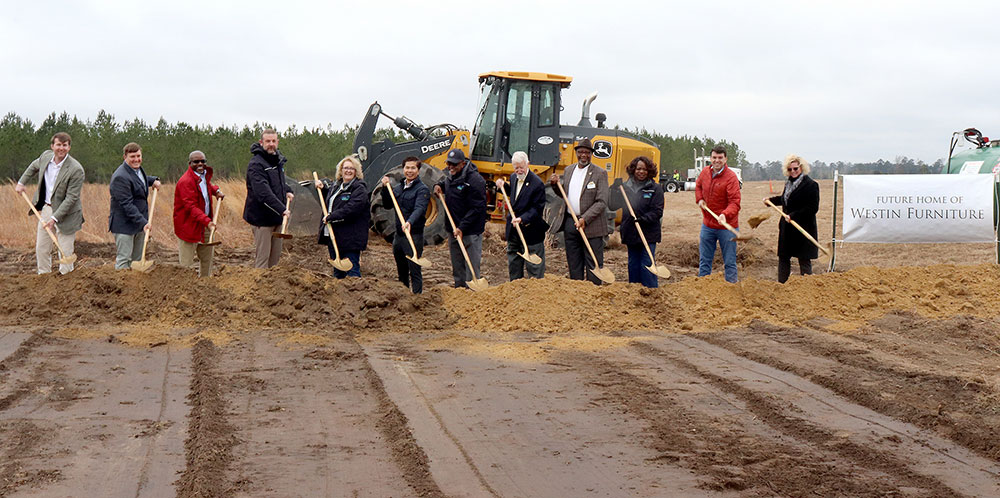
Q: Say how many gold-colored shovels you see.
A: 12